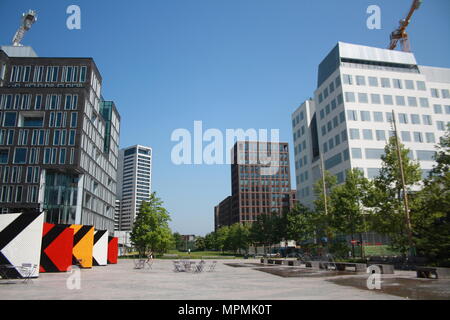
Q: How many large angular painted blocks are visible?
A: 5